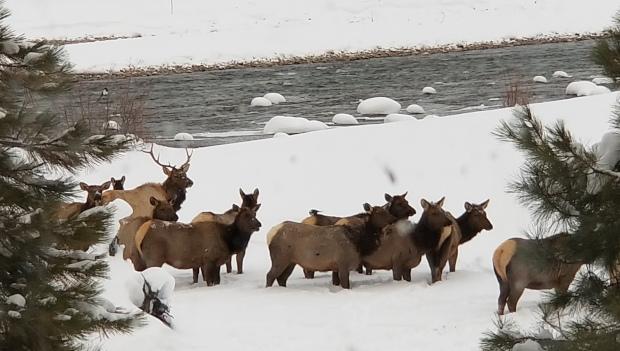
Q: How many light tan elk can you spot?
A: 1